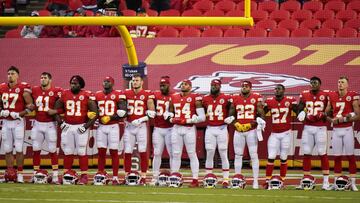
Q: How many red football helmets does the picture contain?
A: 12